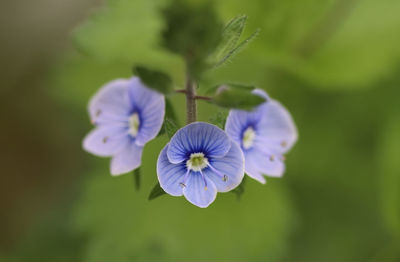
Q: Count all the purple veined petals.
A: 12